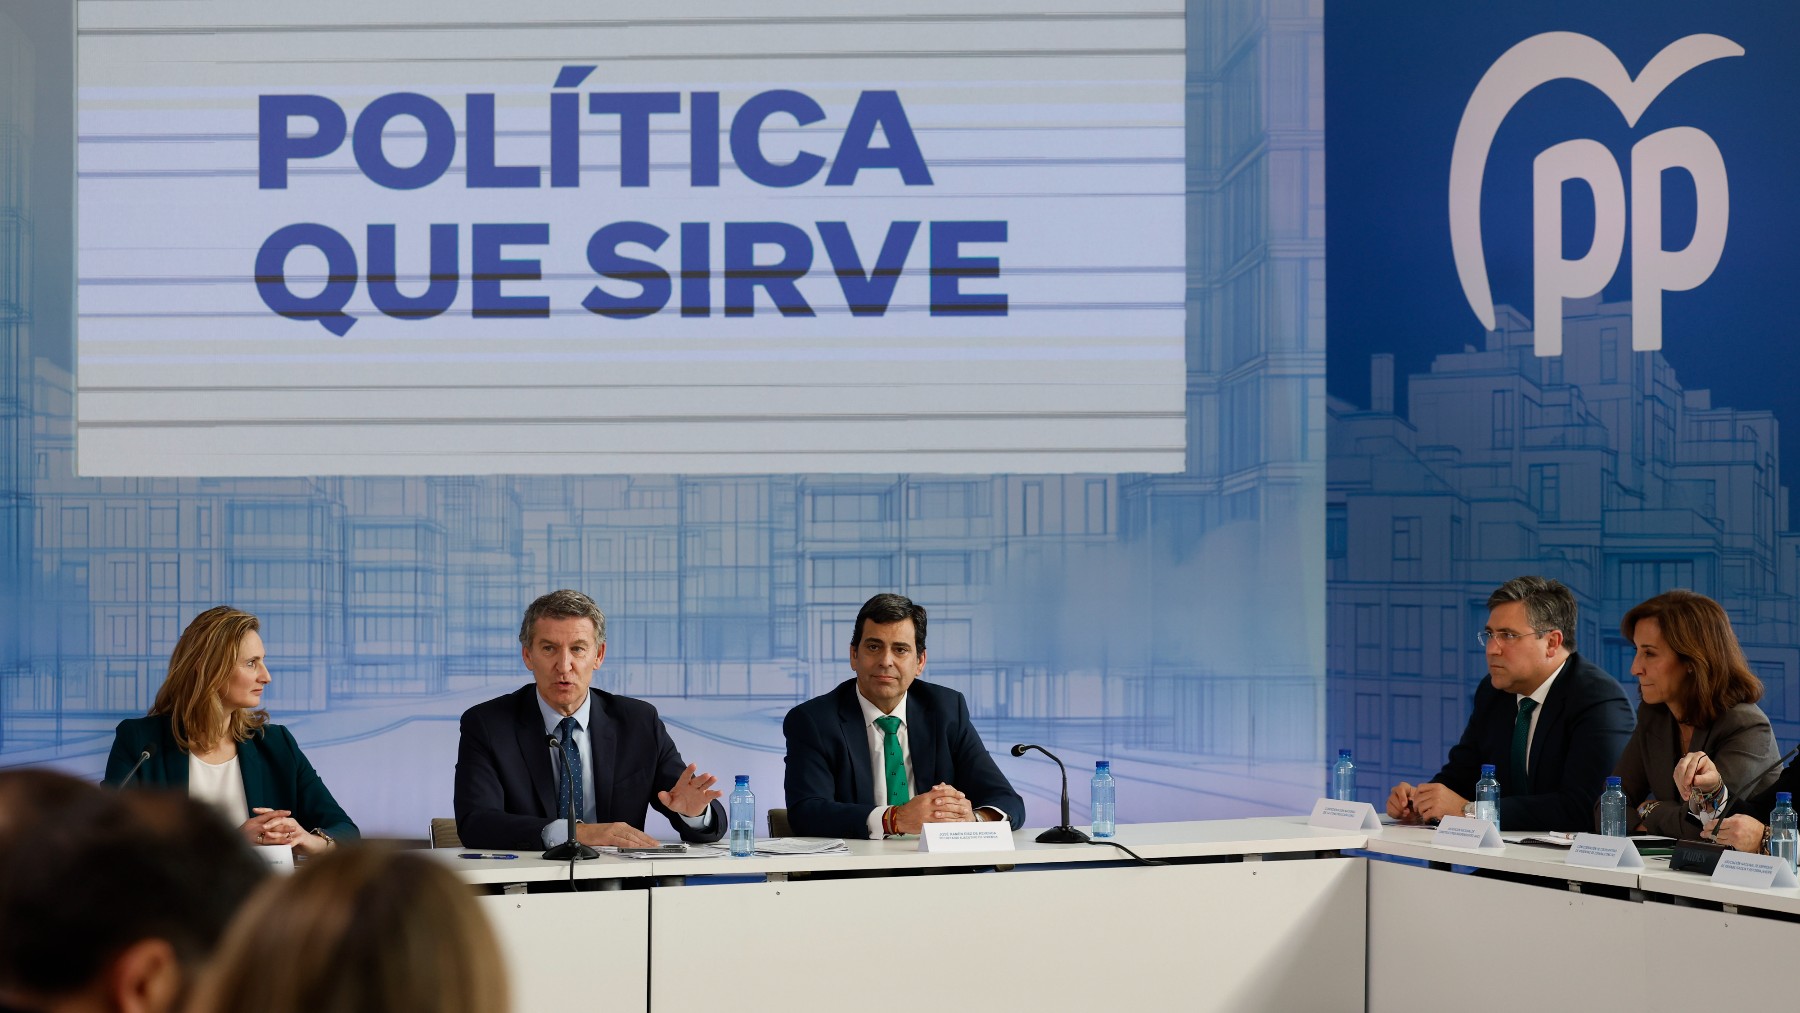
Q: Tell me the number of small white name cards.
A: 6